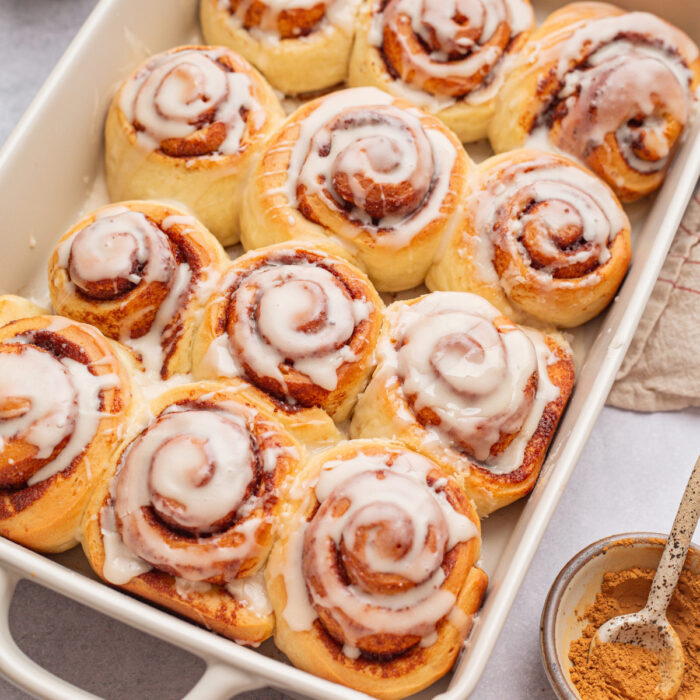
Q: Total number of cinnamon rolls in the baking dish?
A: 12